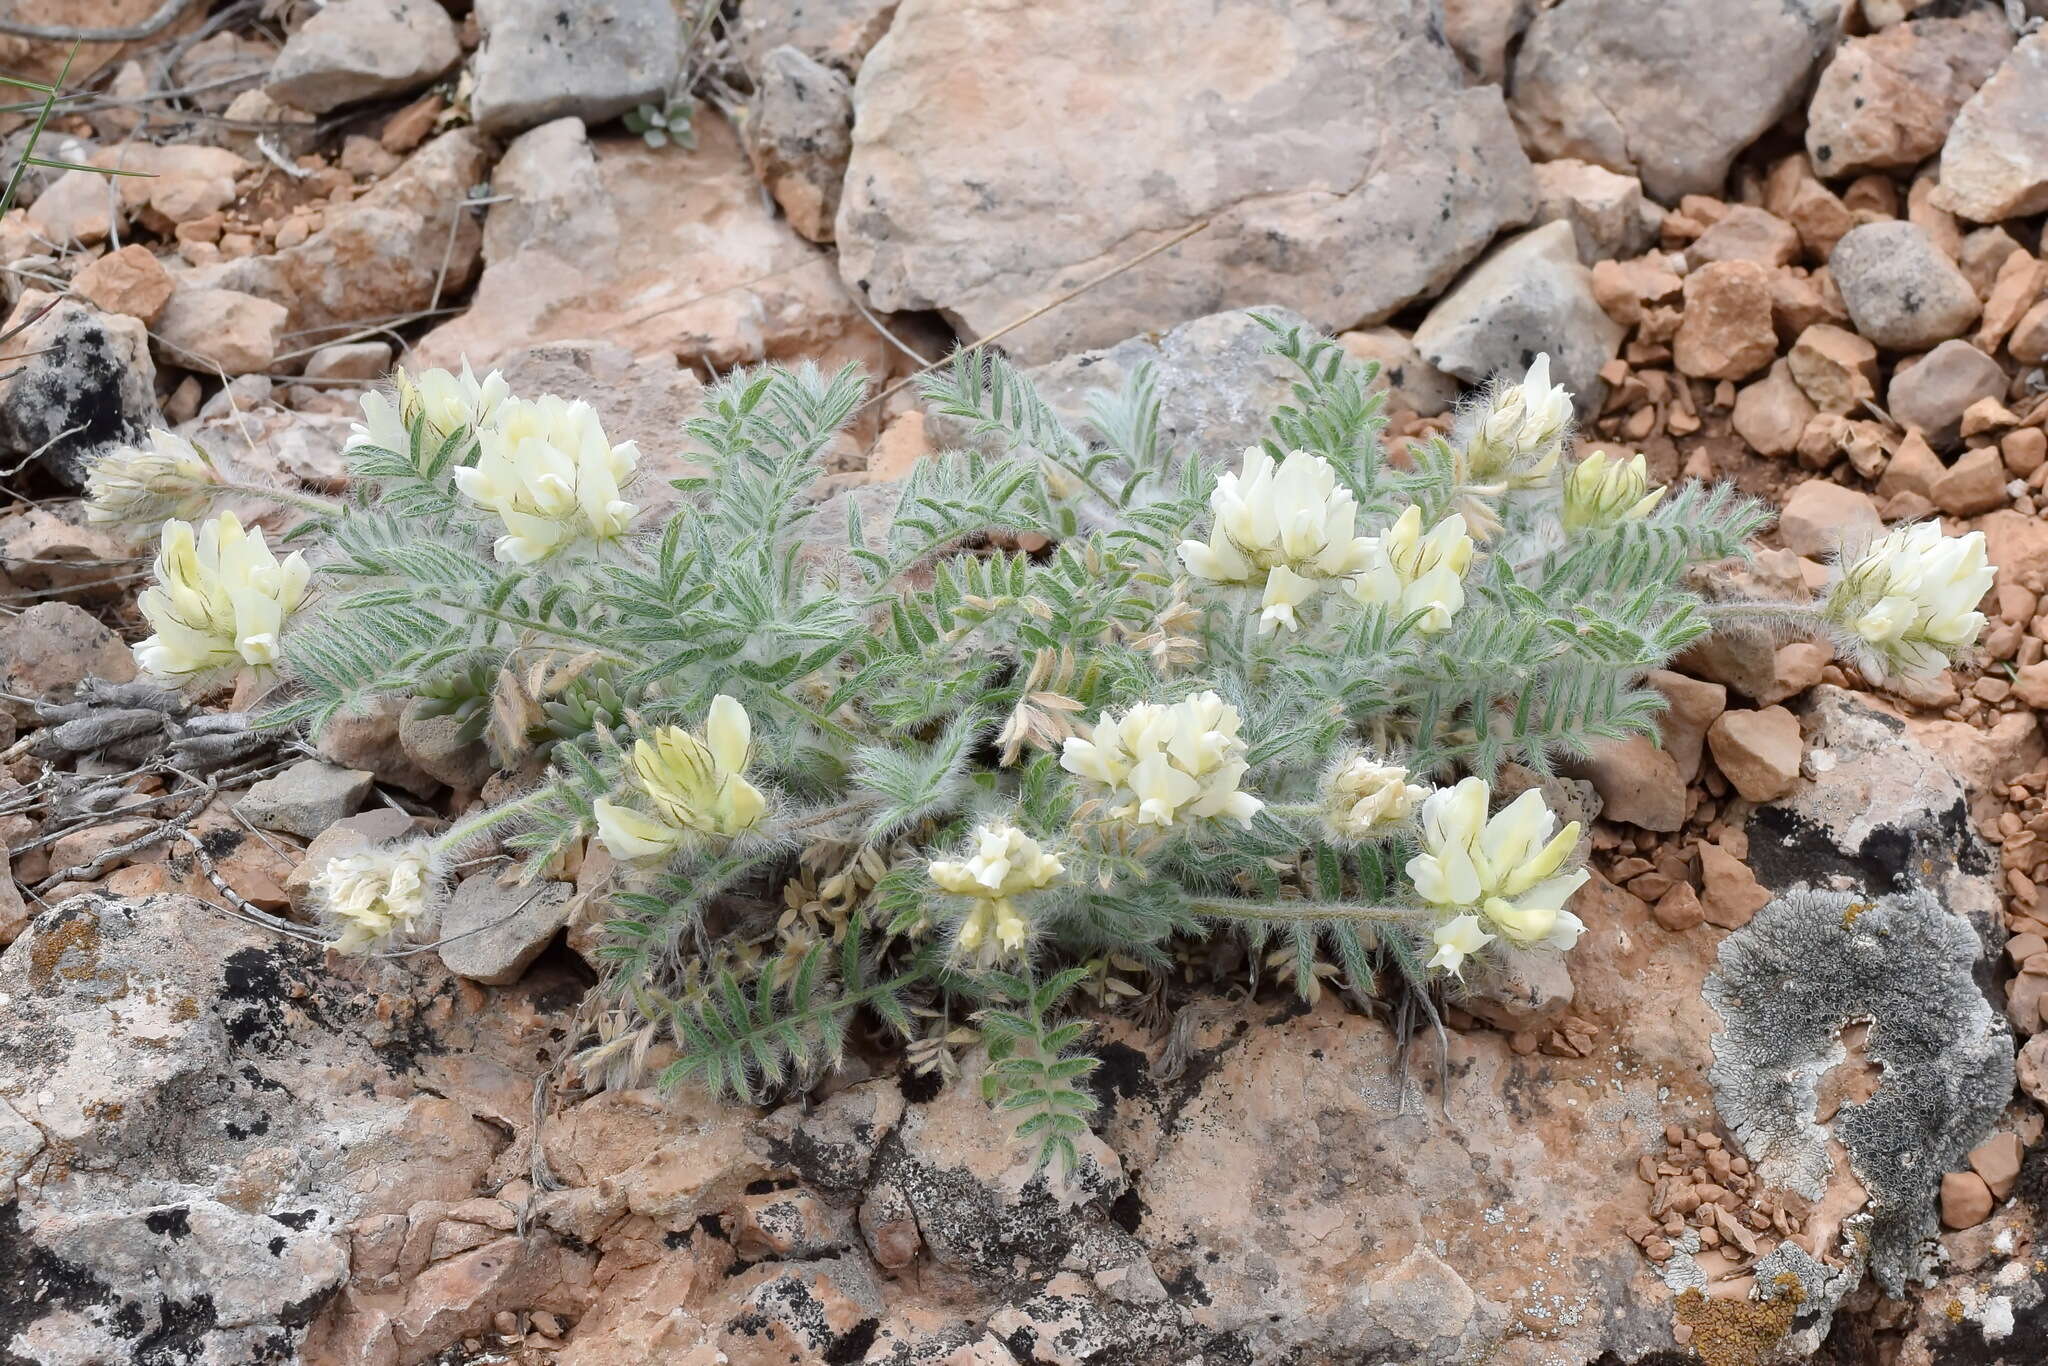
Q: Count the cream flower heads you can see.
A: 15